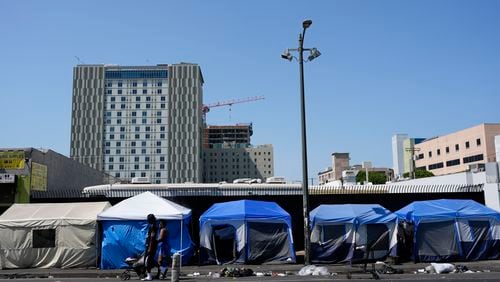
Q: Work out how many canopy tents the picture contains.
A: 5